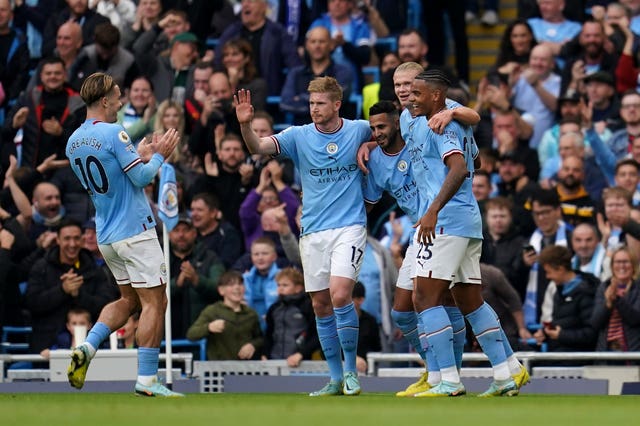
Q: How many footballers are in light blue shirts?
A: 5